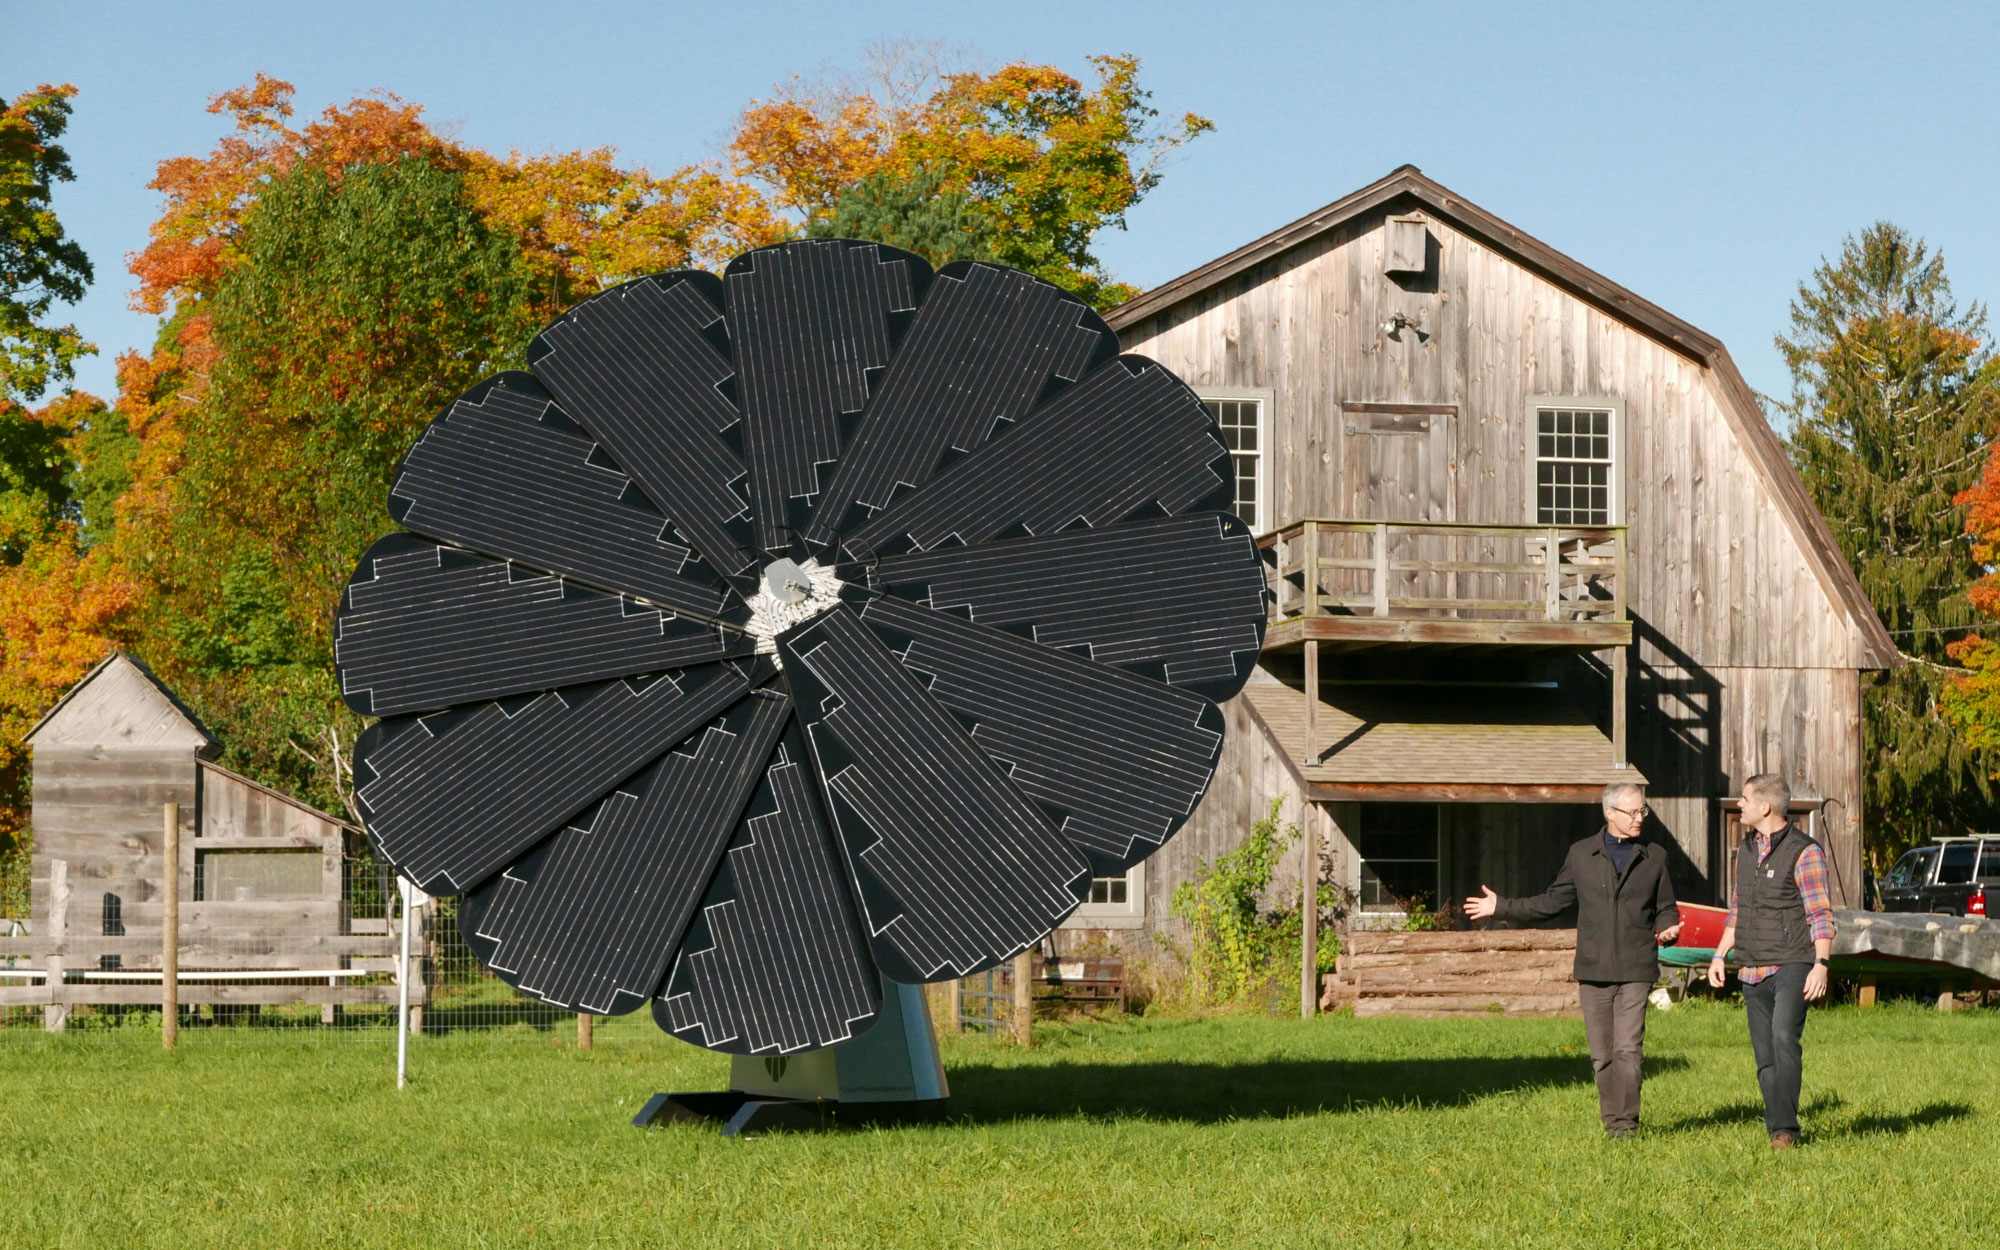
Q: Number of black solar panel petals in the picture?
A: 12